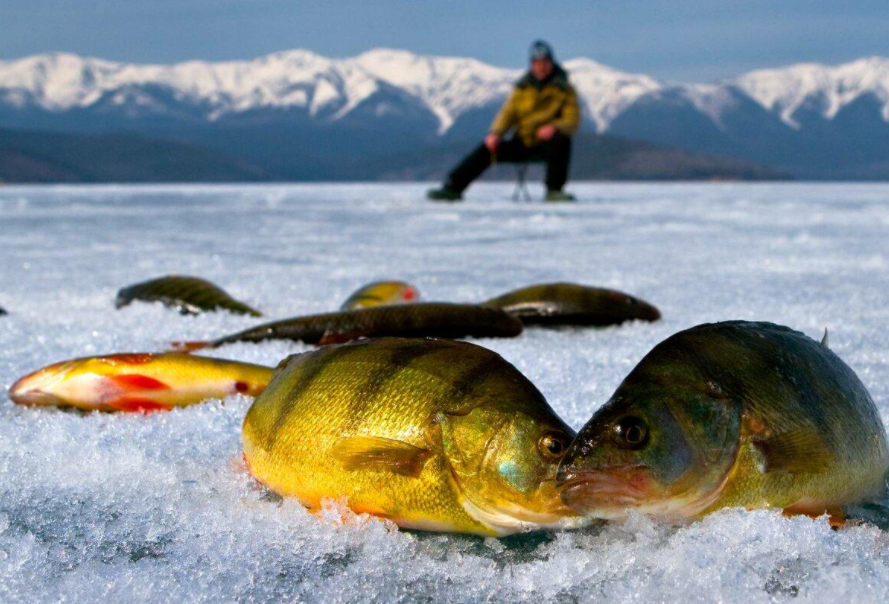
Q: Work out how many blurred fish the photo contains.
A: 5